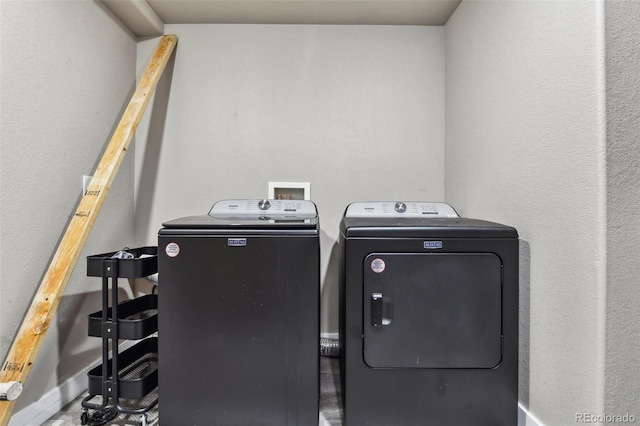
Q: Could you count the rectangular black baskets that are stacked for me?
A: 3